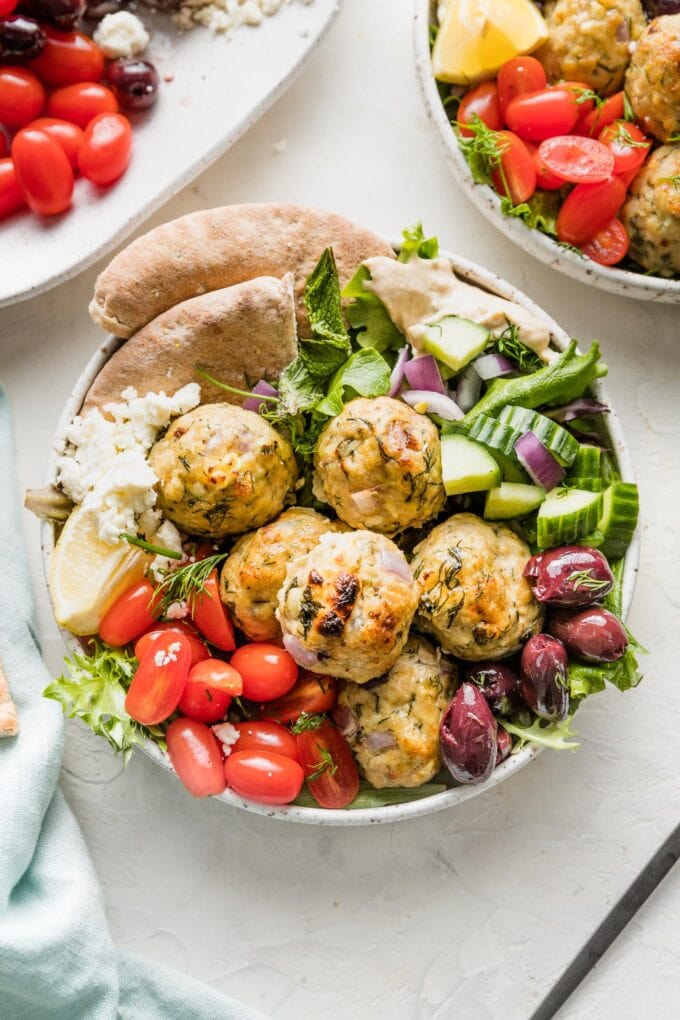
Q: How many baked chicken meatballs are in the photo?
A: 9